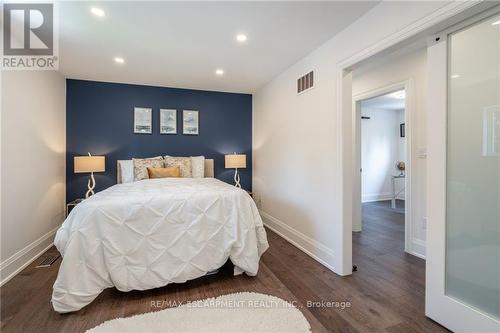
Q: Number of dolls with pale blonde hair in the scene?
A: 0